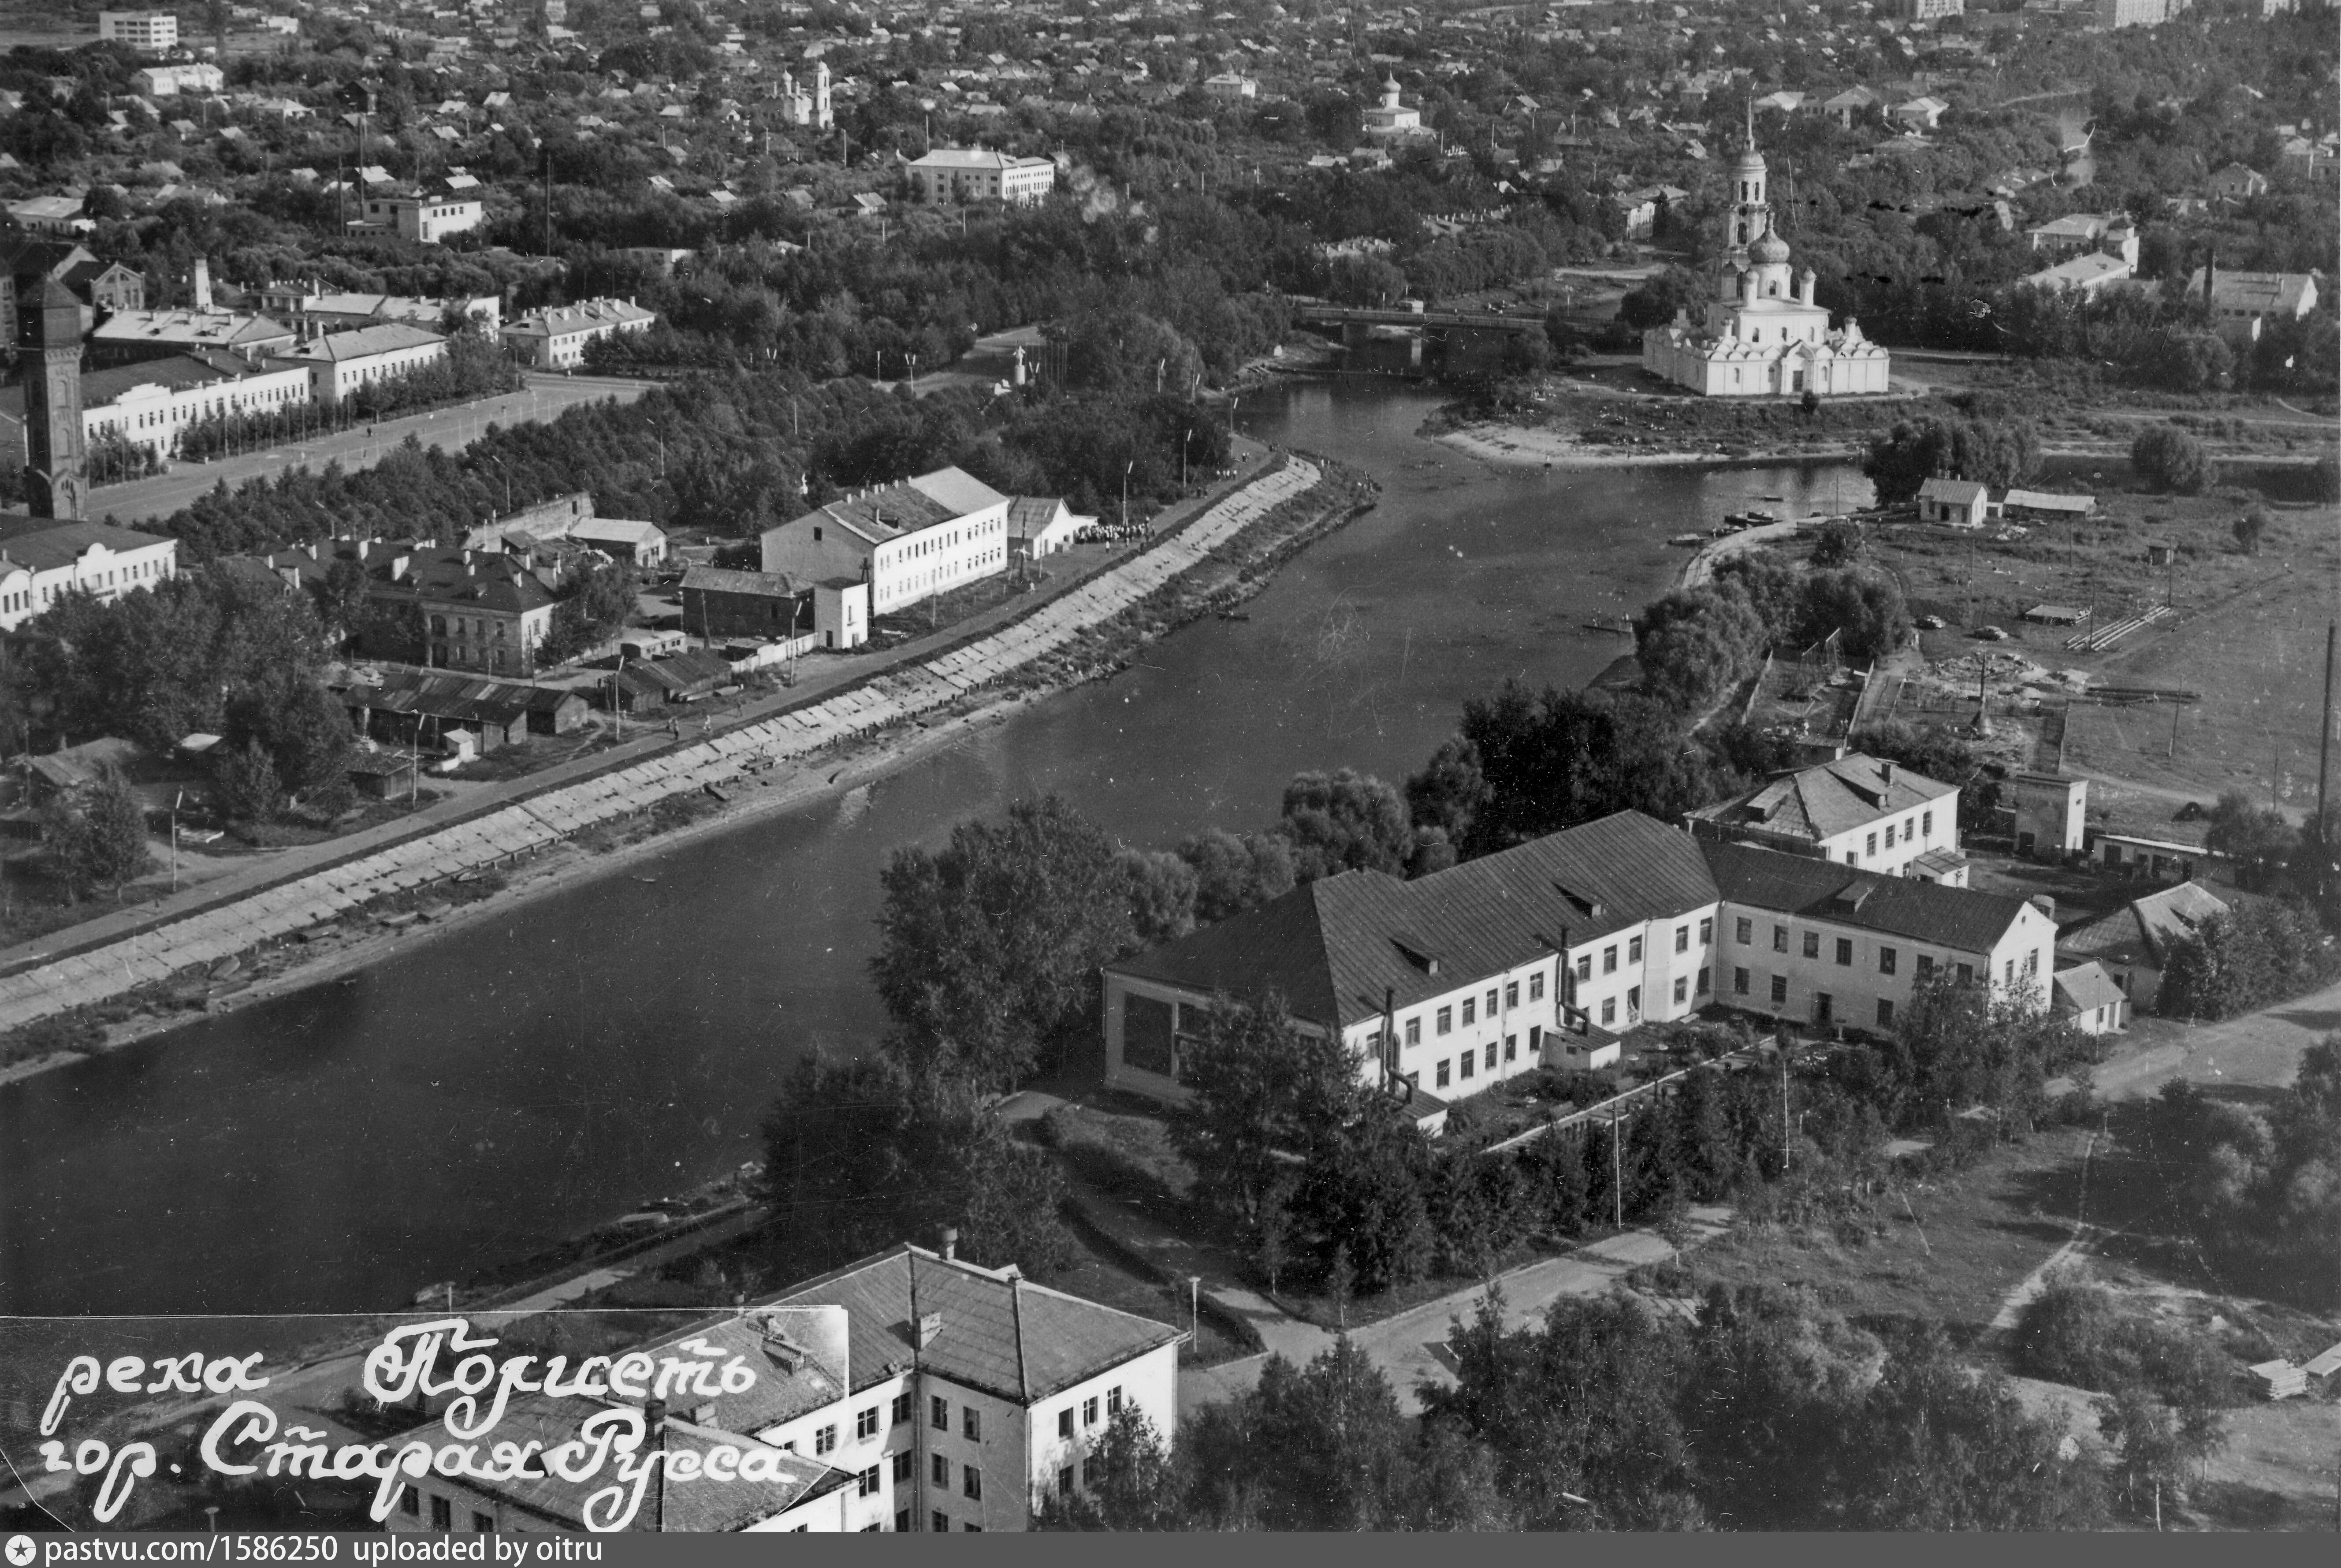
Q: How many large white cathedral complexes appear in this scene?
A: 1